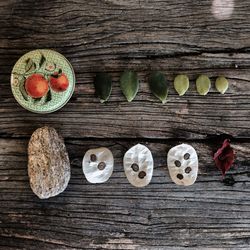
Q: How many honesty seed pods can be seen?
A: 3